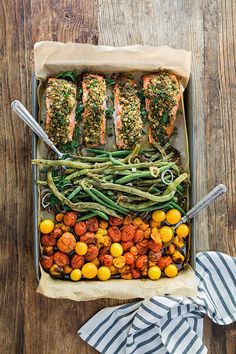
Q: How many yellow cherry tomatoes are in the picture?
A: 12